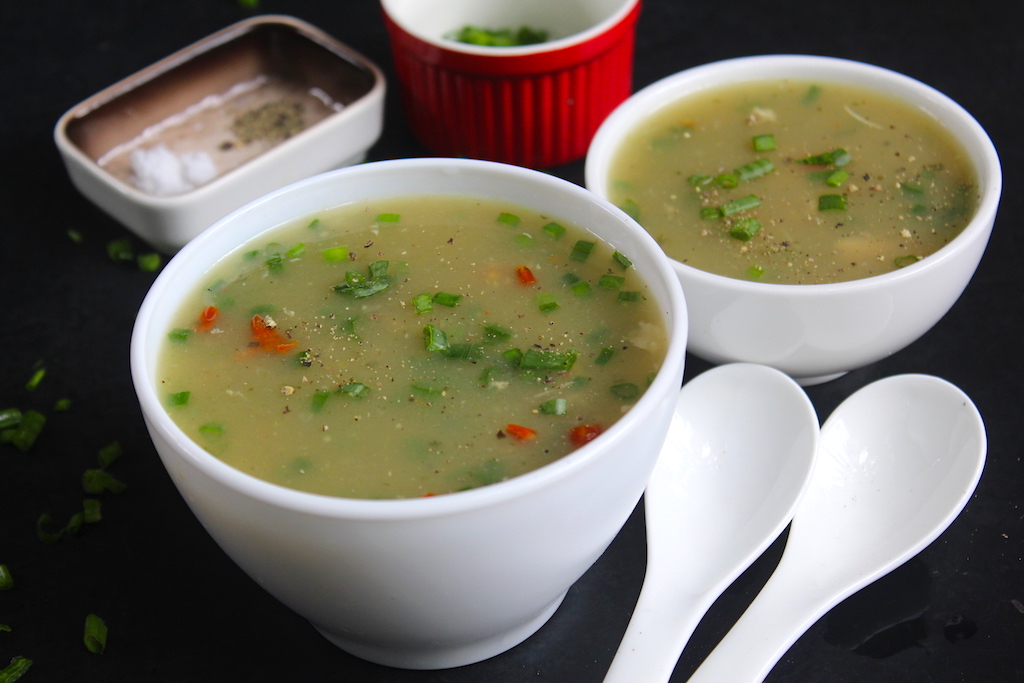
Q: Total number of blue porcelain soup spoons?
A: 0